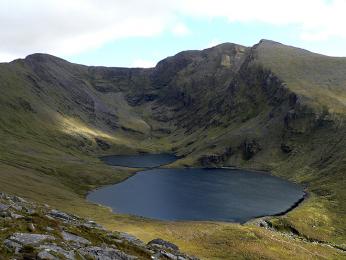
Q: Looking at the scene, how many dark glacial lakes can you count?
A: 2